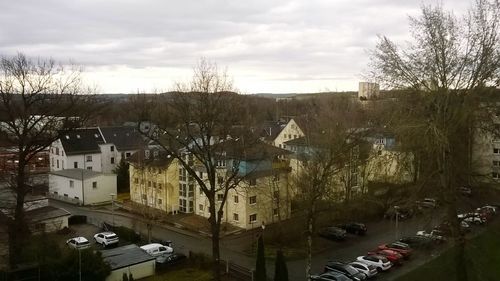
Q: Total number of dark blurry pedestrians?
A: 0